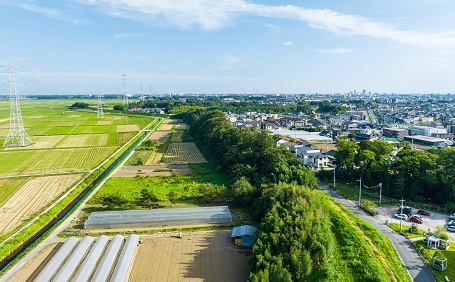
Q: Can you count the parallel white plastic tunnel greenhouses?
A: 5